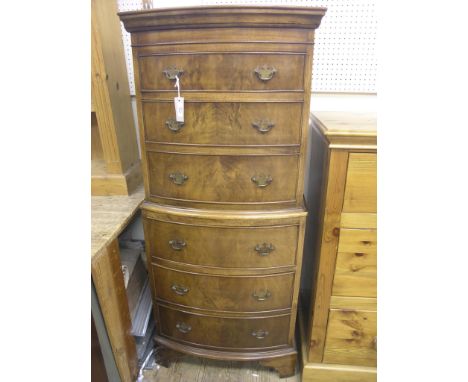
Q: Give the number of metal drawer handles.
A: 12